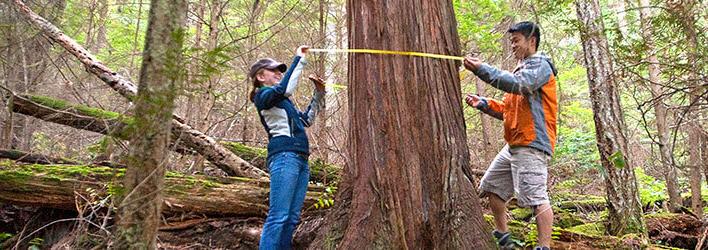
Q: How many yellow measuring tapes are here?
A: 1